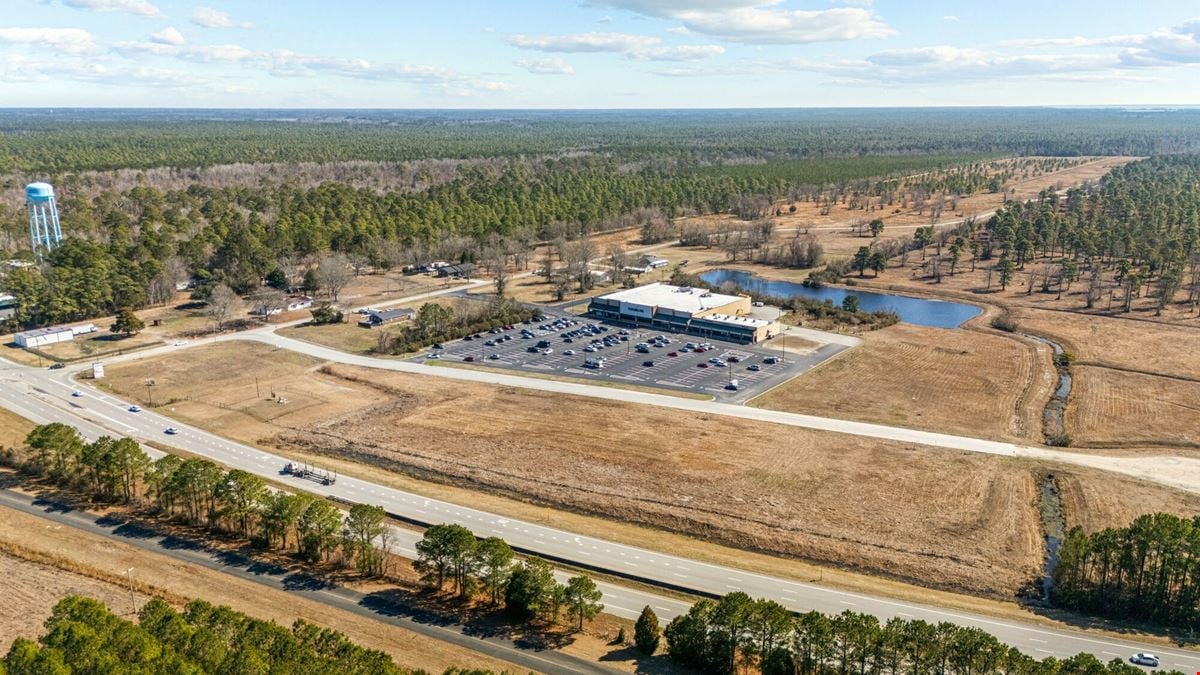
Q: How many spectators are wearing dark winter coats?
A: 0